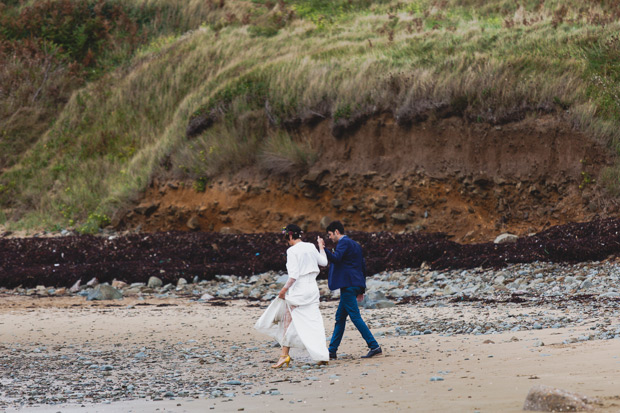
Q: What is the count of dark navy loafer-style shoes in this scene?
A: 2